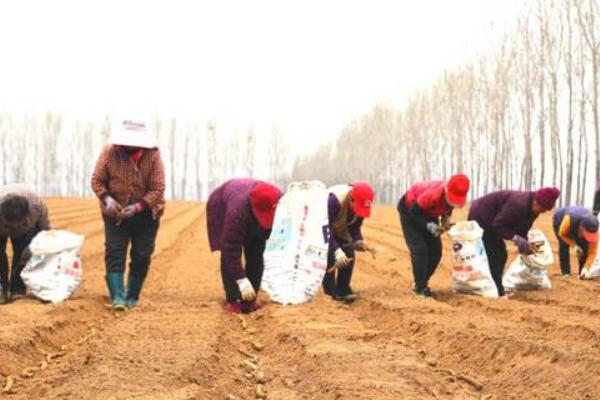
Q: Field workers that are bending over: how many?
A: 6